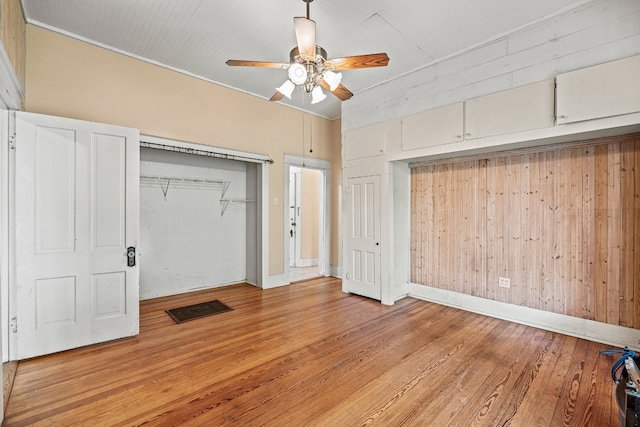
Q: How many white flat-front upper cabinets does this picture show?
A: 4